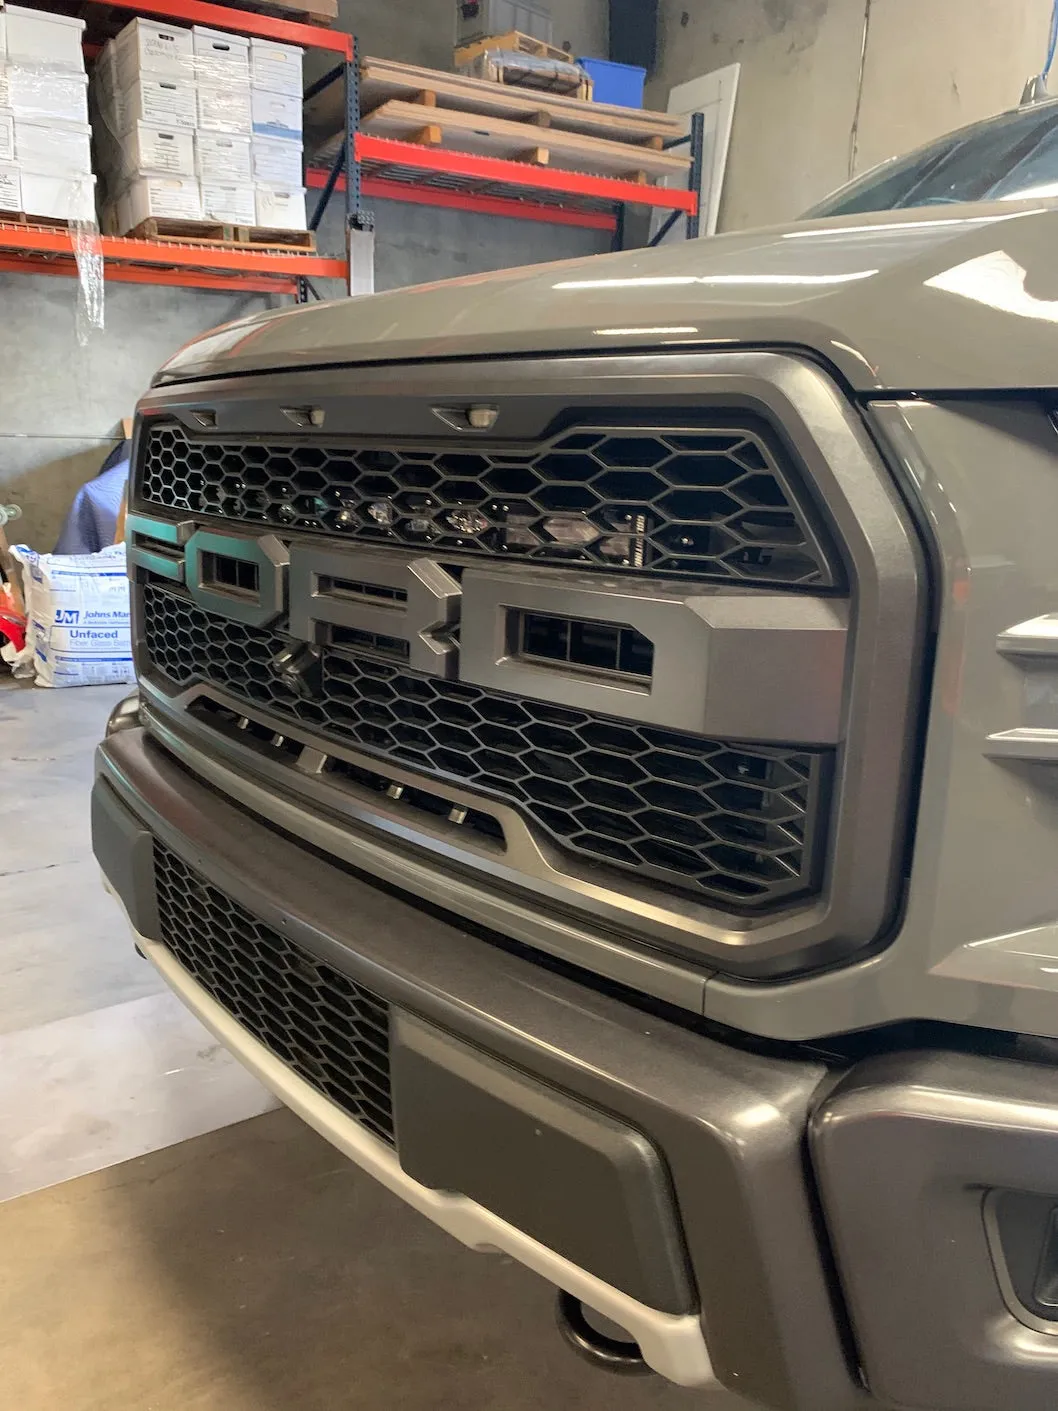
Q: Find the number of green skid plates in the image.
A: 0